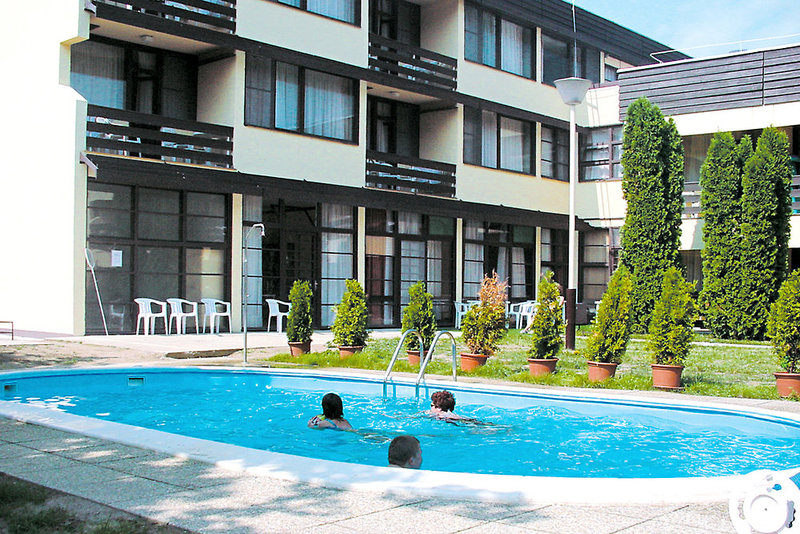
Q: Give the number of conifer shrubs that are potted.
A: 8